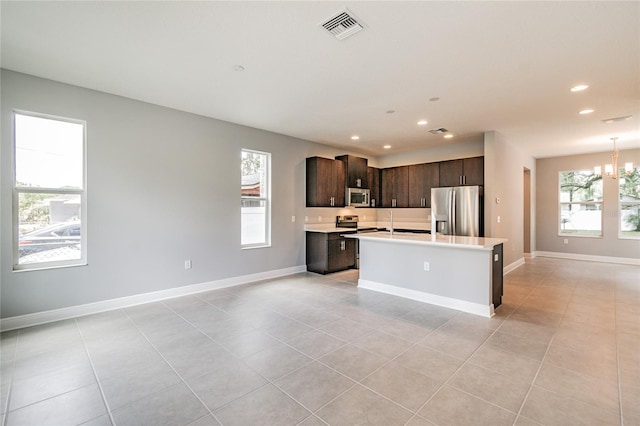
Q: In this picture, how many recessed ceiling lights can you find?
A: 6